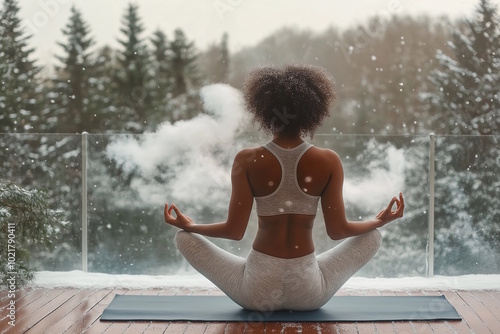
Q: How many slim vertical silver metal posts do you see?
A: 2